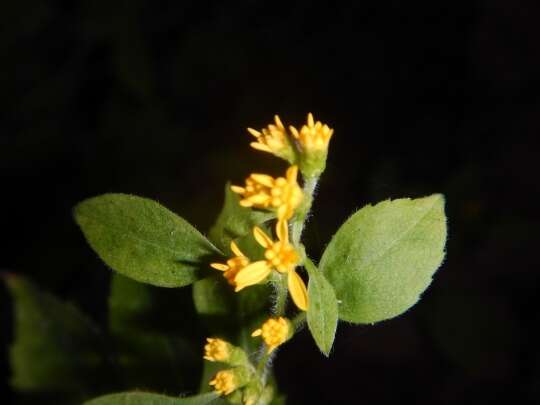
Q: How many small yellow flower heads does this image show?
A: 9